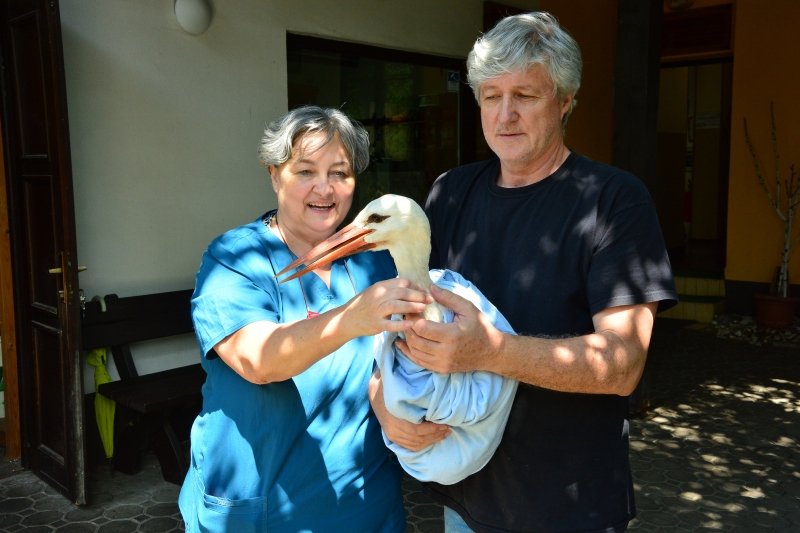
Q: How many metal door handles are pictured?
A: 2